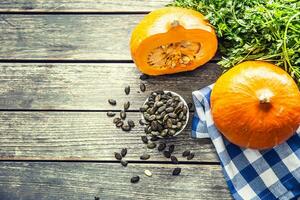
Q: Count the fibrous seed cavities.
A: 1